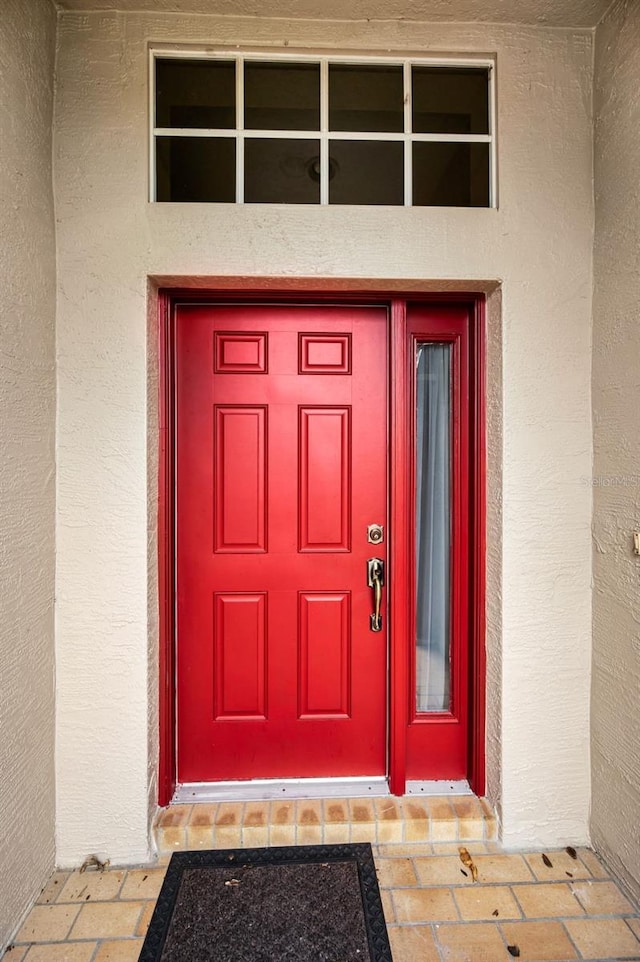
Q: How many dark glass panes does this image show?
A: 8